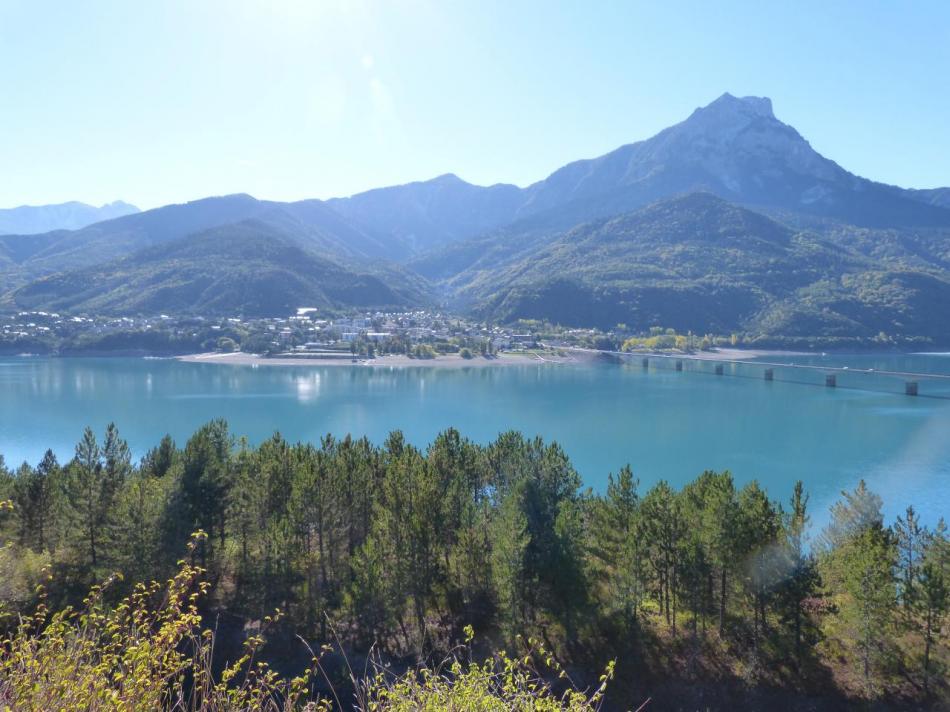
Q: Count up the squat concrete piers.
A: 6